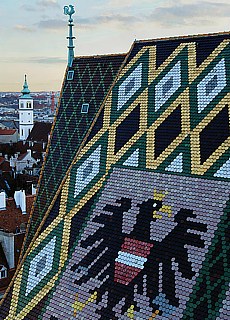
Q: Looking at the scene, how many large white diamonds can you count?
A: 5